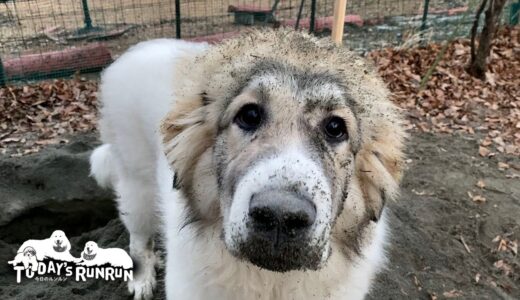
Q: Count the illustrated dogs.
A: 3